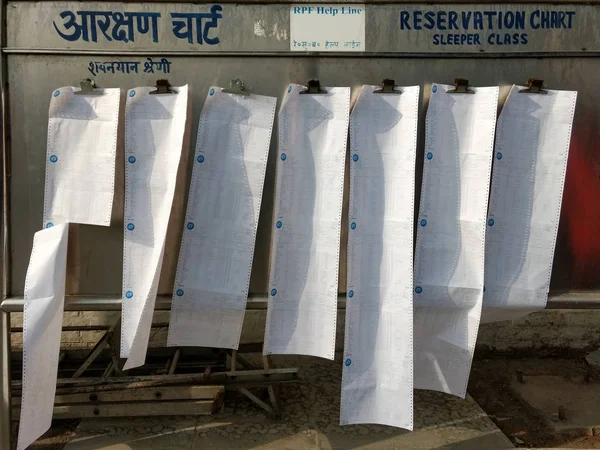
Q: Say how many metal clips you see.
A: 7